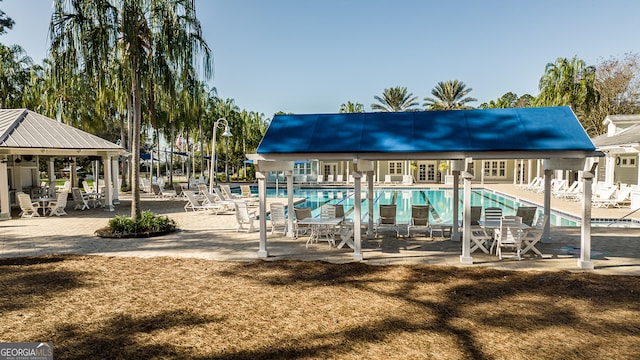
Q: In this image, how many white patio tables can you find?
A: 4